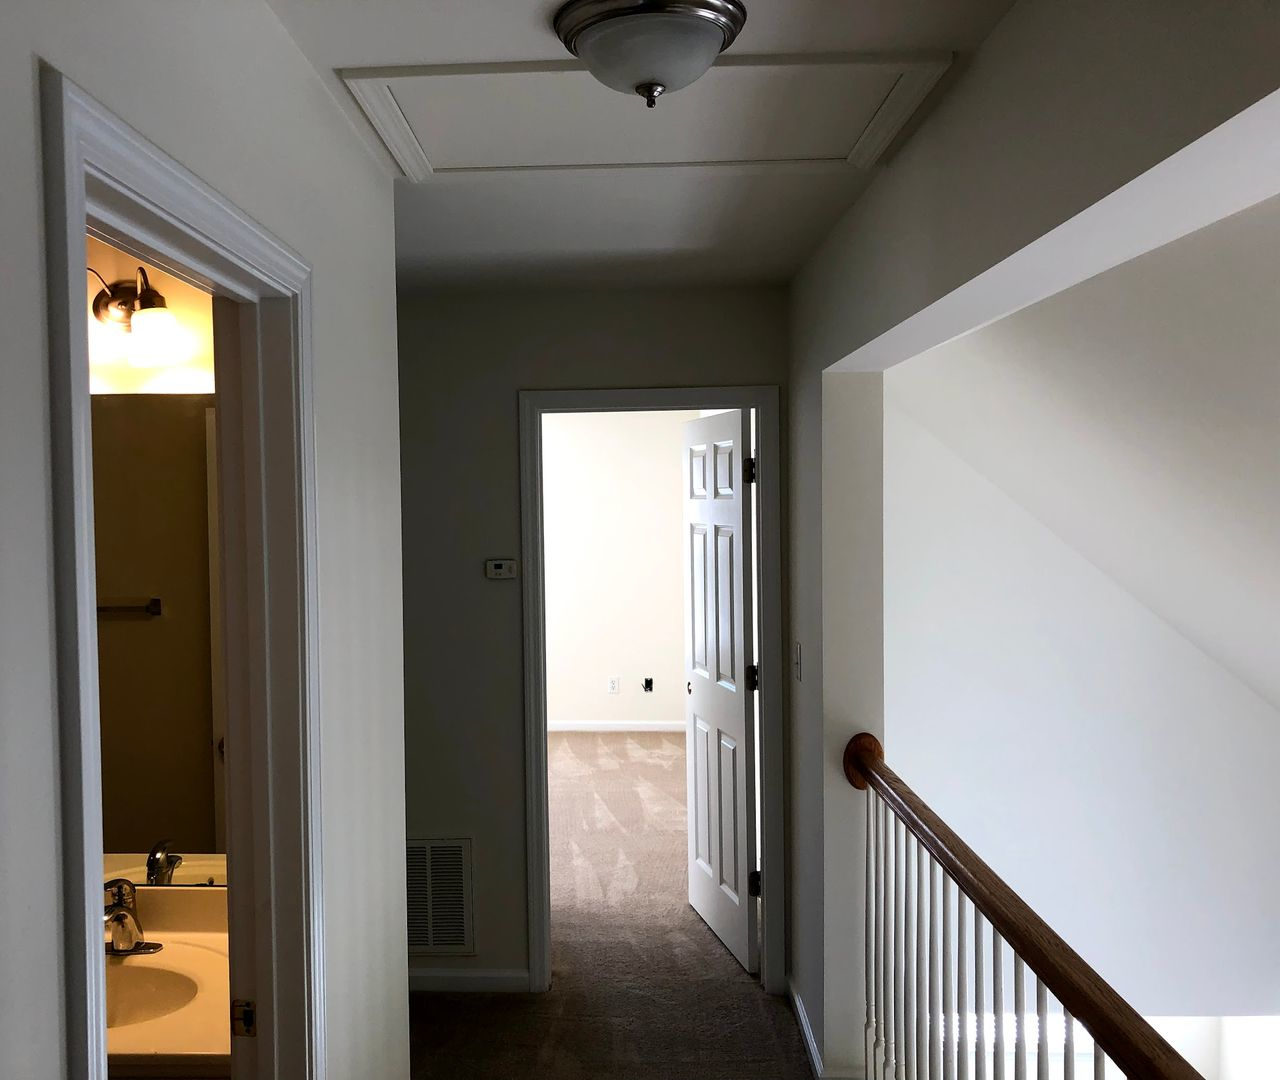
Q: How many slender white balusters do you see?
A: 15